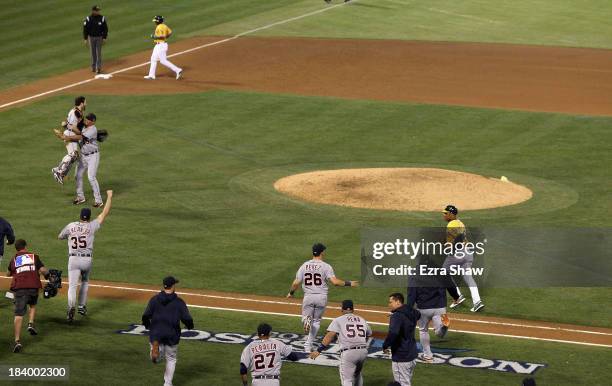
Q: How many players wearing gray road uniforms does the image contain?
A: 6